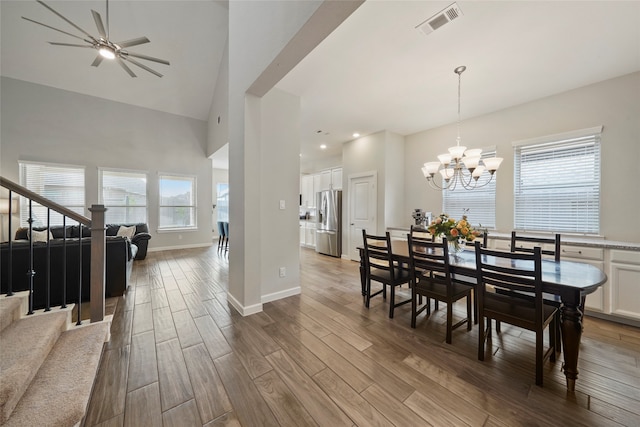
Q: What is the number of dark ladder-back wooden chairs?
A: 6